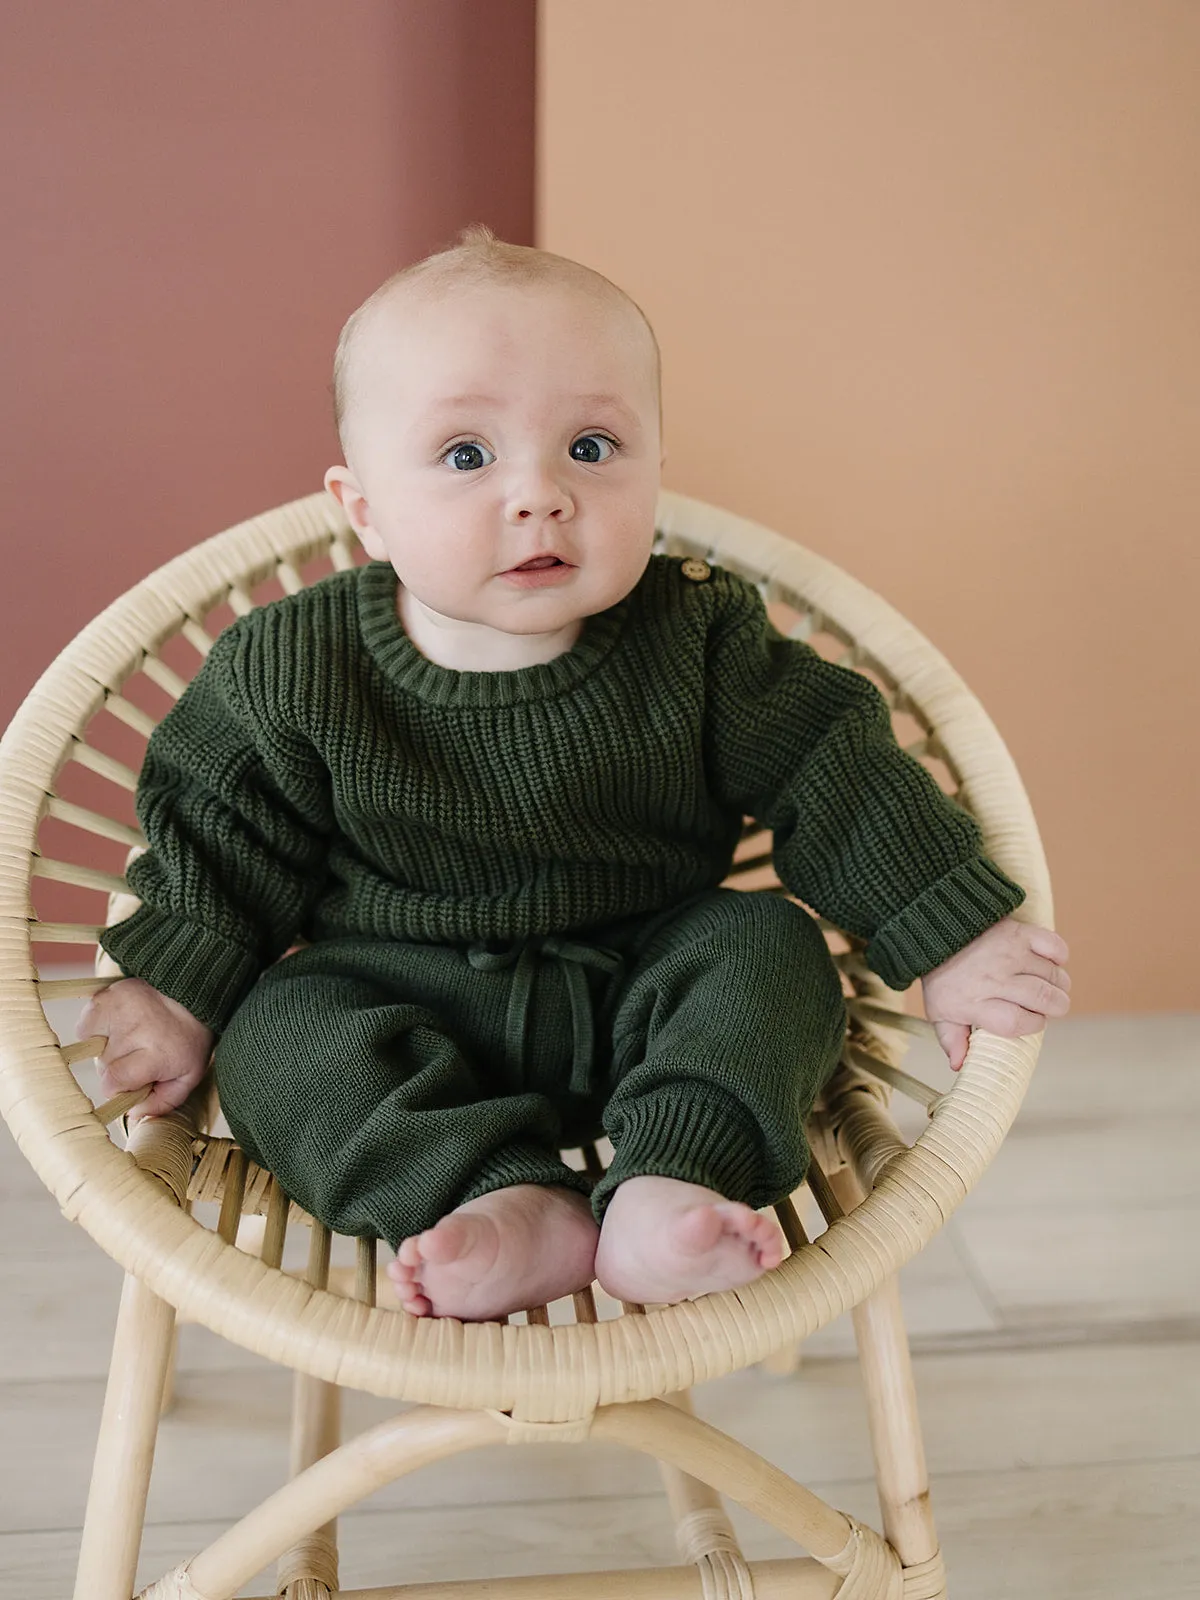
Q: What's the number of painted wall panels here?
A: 2